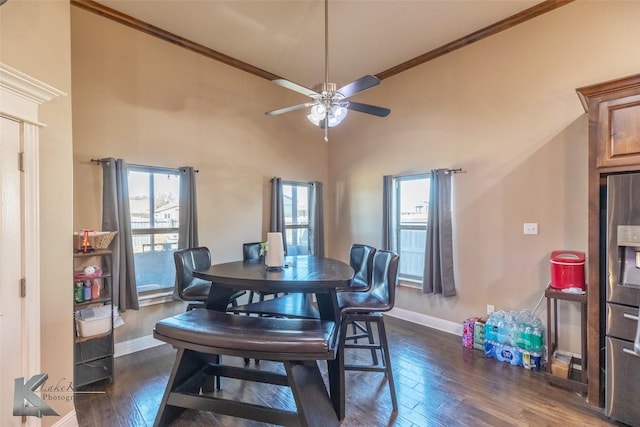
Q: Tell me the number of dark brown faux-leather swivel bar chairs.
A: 4